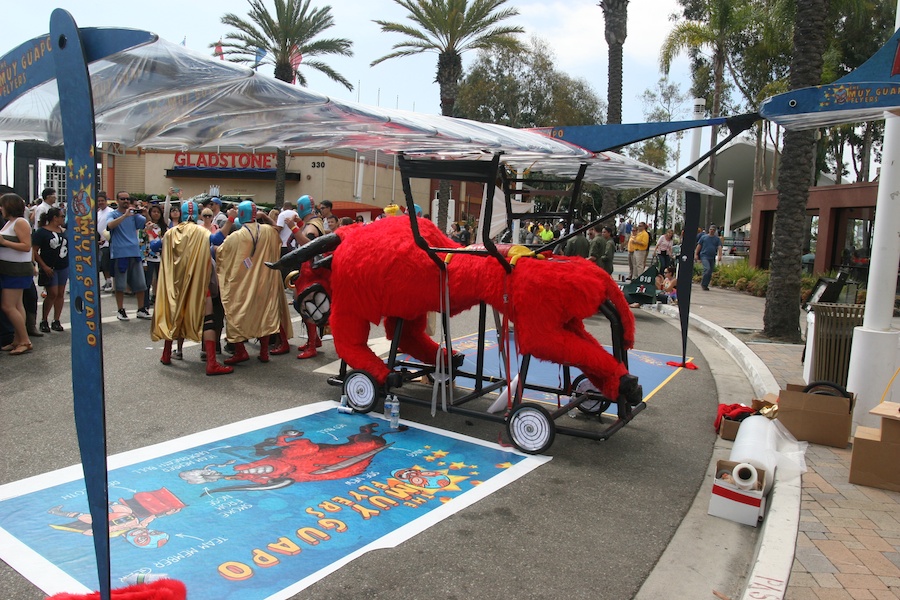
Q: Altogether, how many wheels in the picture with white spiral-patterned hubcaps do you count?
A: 3